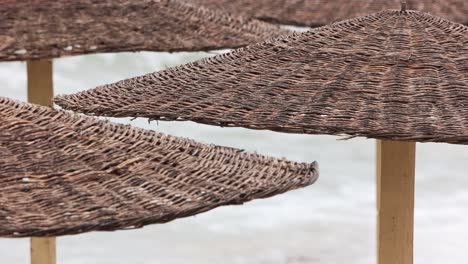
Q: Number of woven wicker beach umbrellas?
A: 4